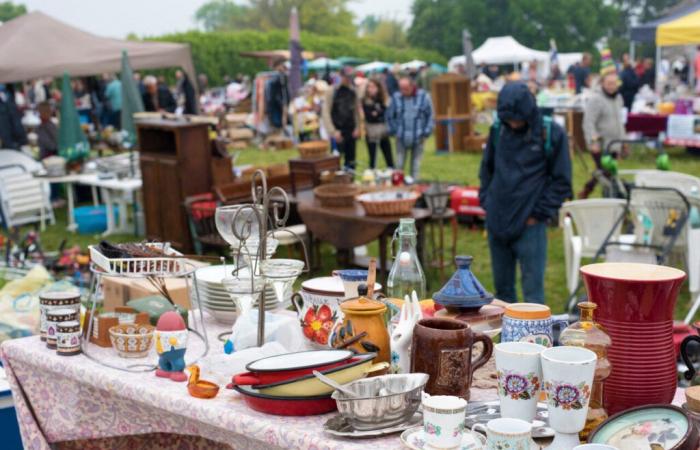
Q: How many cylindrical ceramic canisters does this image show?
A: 3